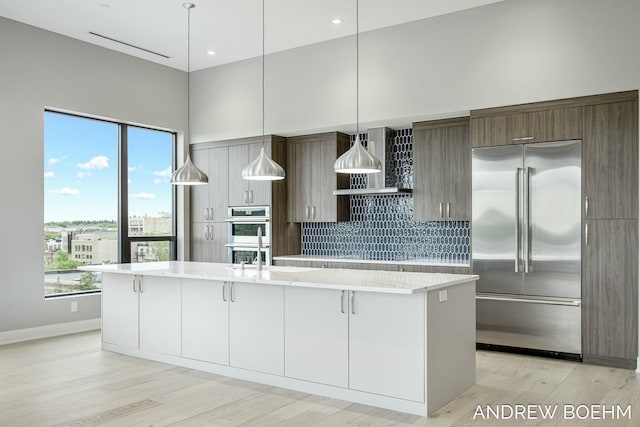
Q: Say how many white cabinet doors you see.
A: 6